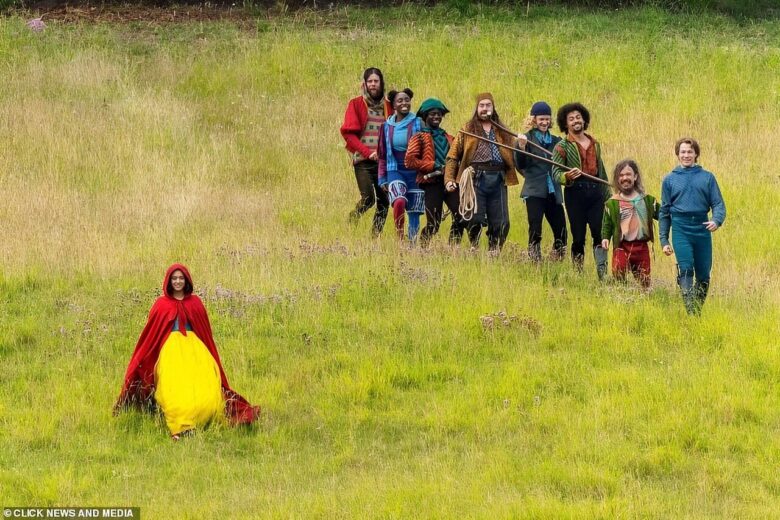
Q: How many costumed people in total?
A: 9